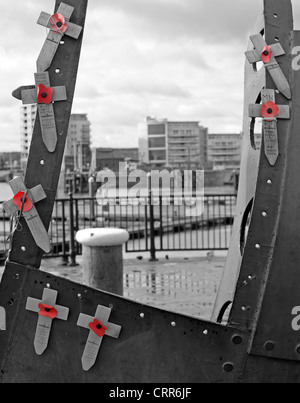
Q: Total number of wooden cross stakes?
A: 7